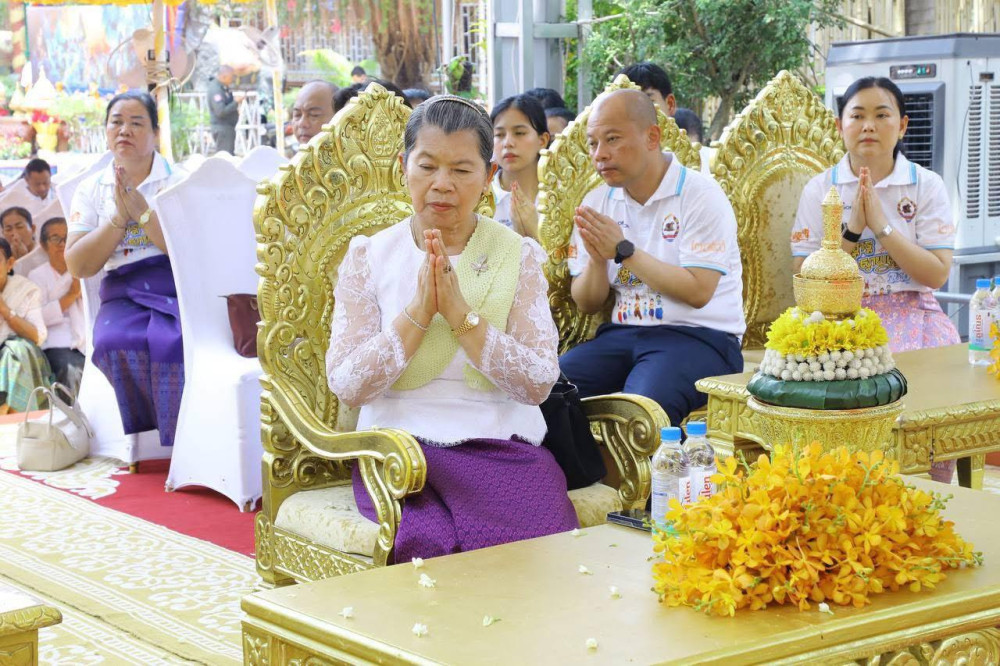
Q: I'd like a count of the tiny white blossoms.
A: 10